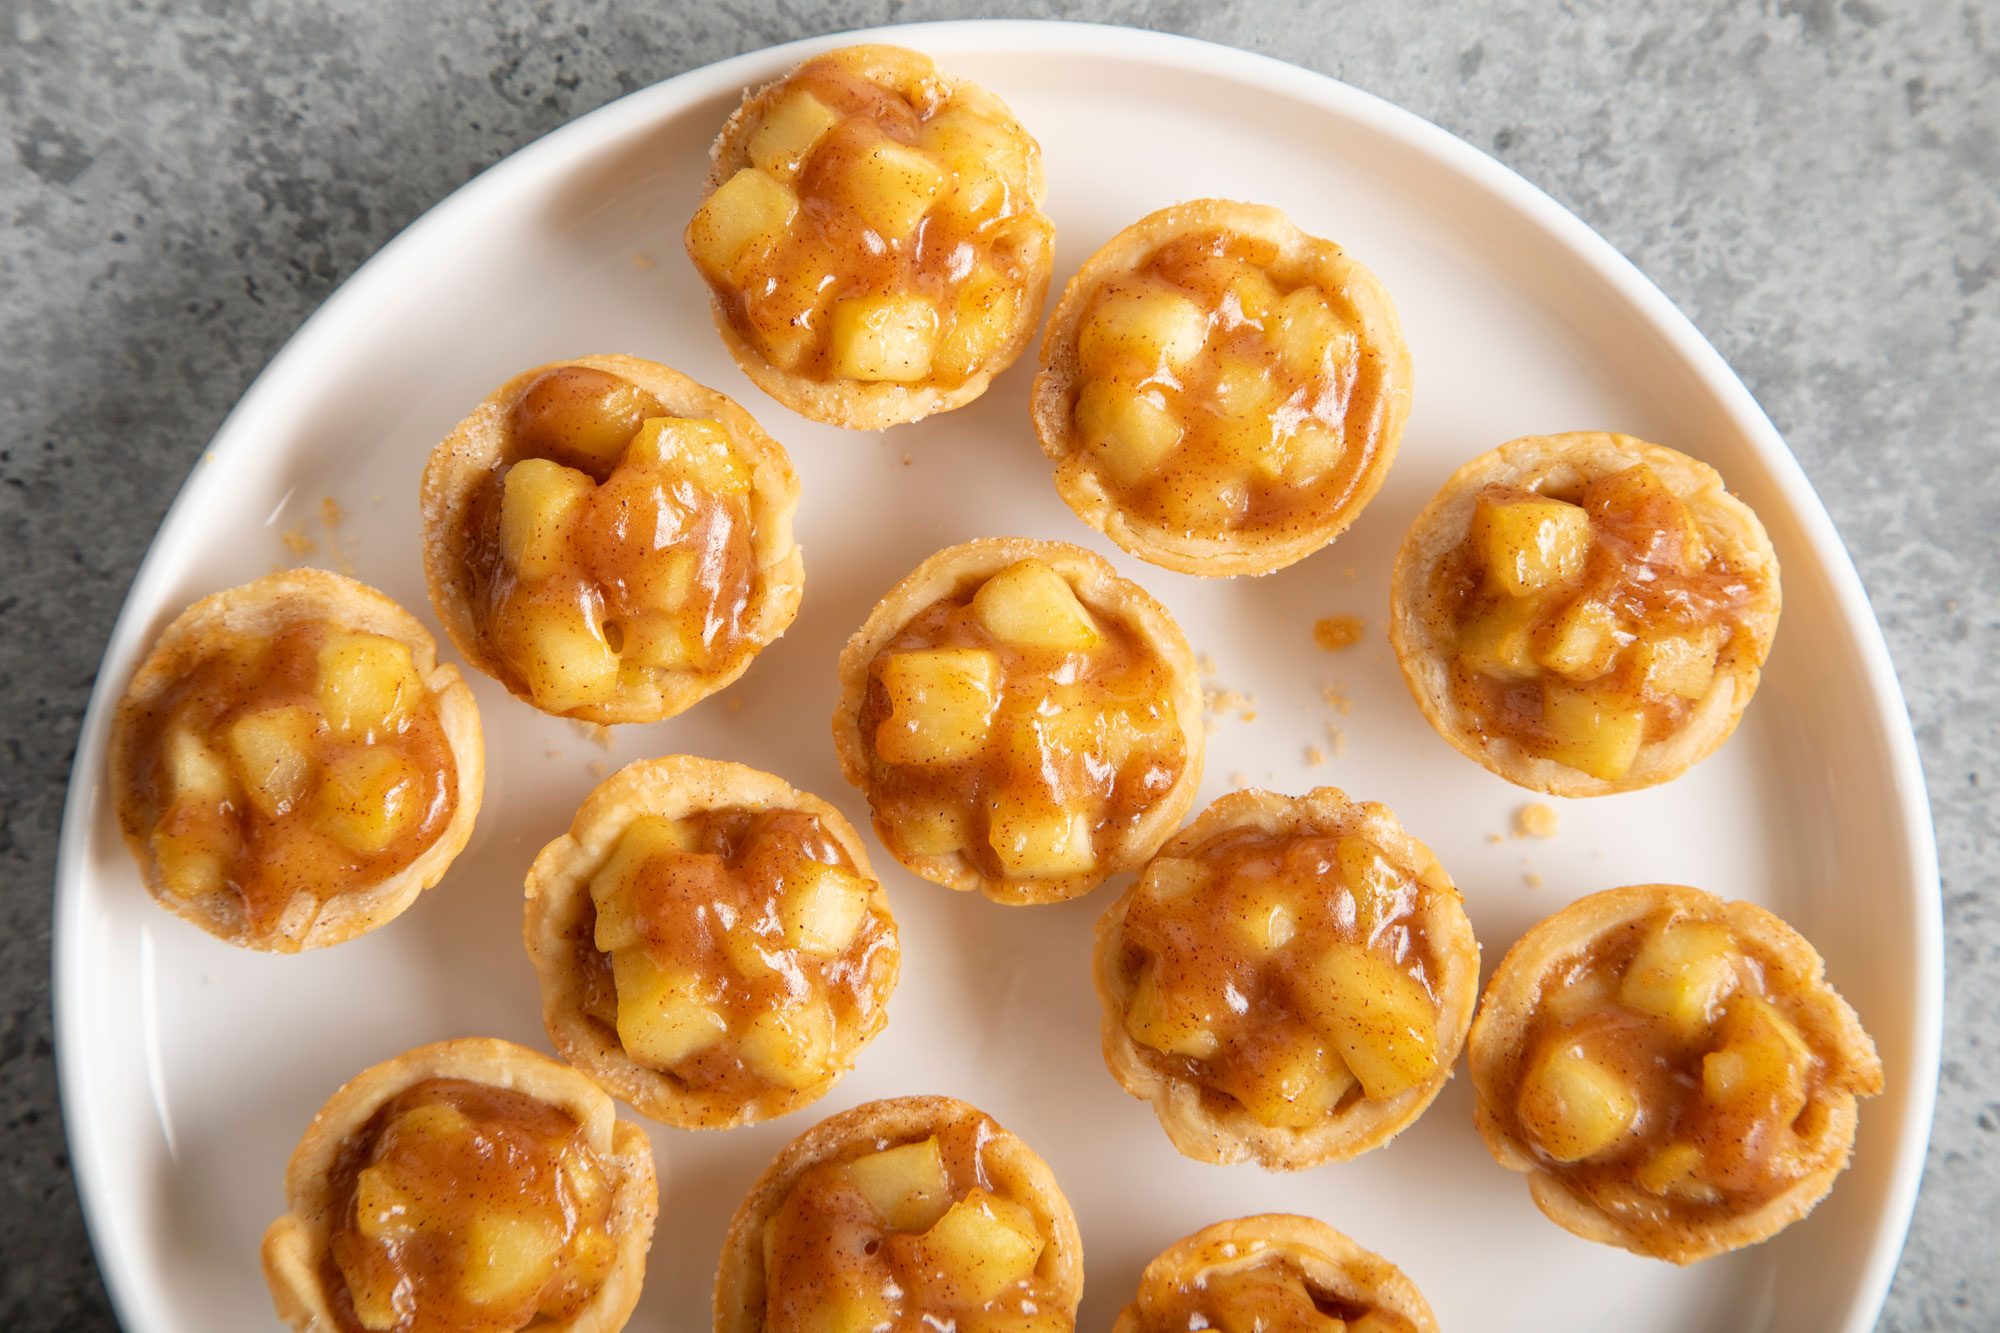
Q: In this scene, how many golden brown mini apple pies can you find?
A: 12